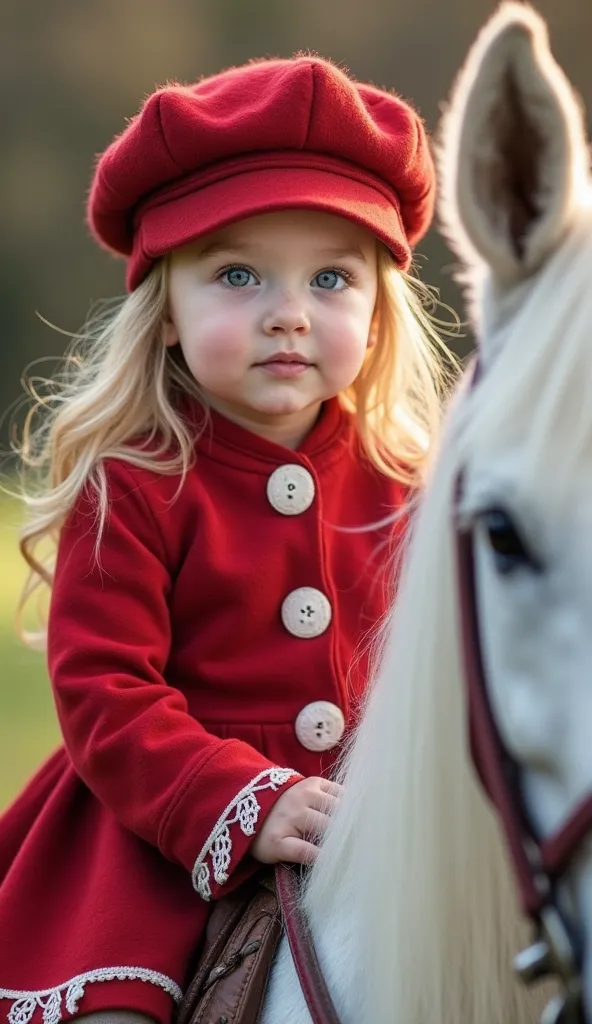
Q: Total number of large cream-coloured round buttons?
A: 3